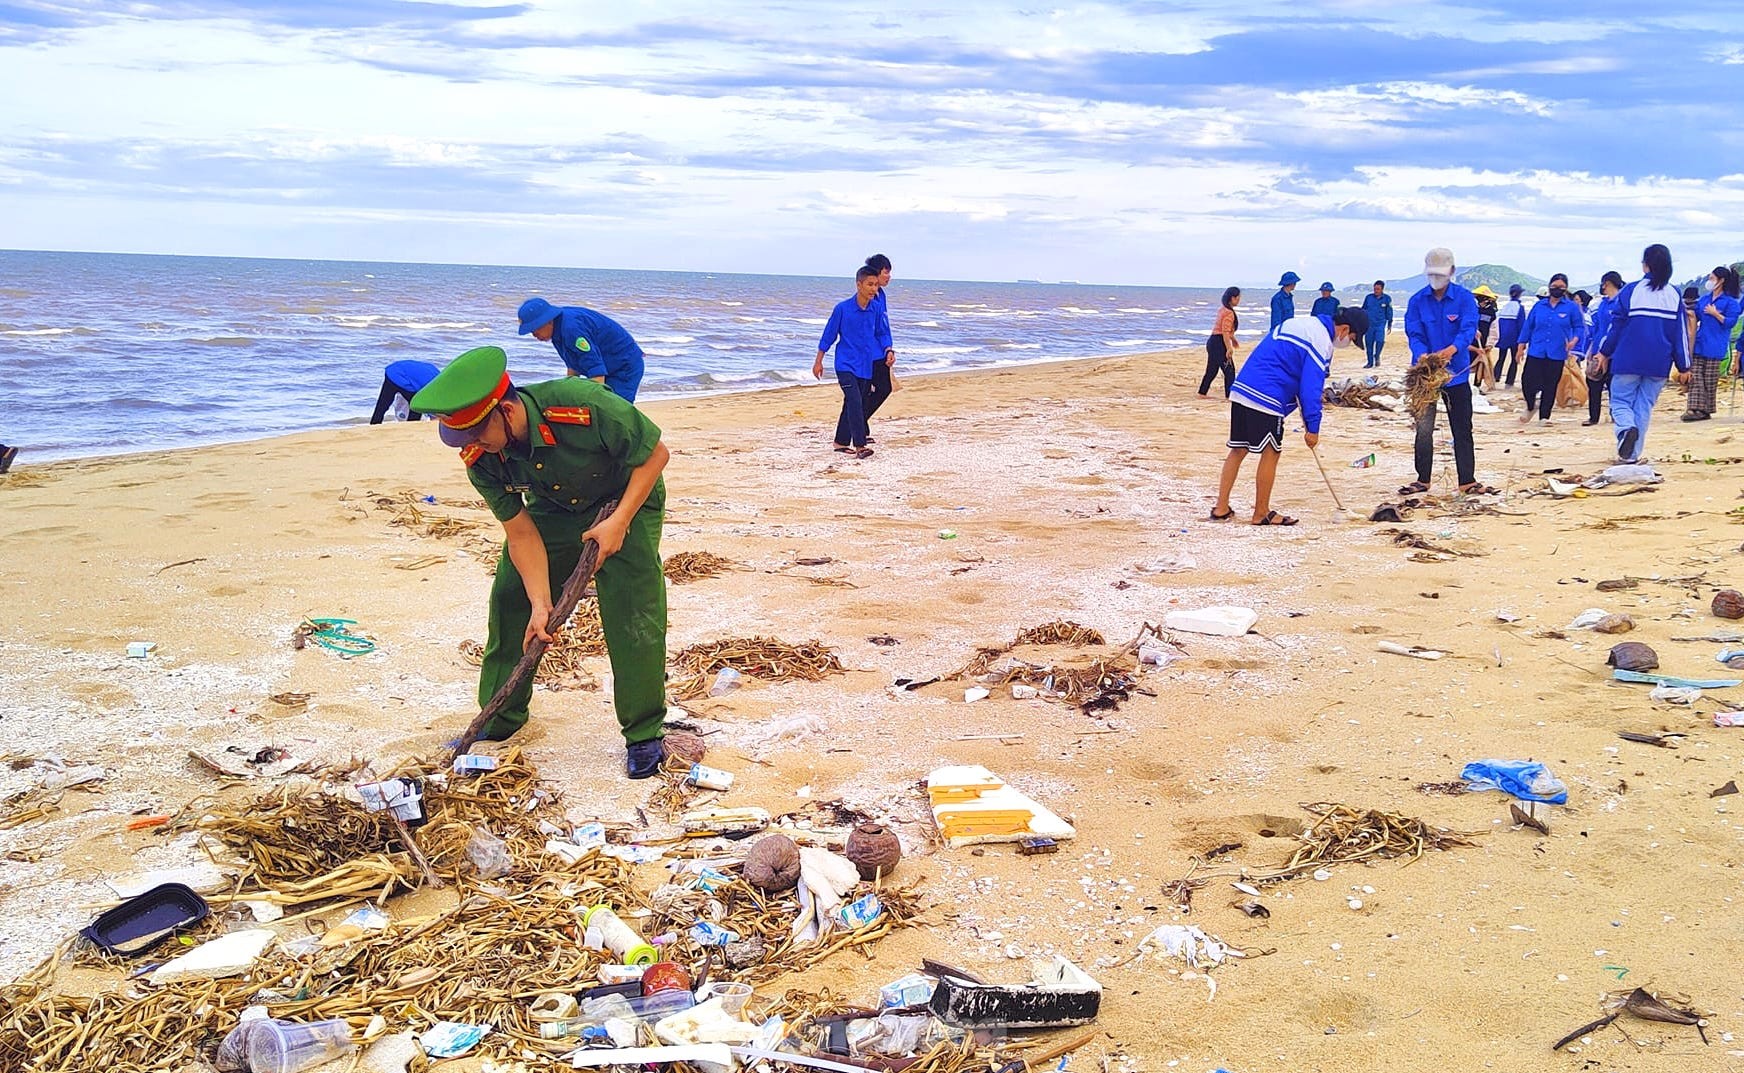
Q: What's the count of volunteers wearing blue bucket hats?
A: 3